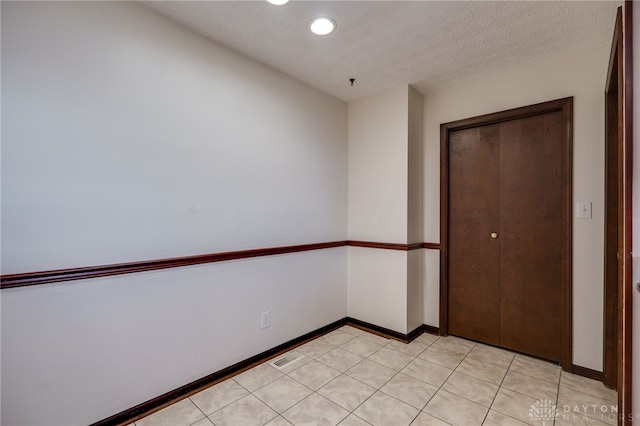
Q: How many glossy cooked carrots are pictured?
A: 0